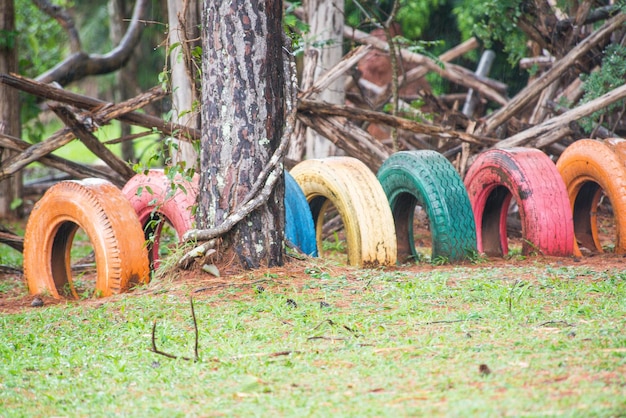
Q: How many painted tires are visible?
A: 7